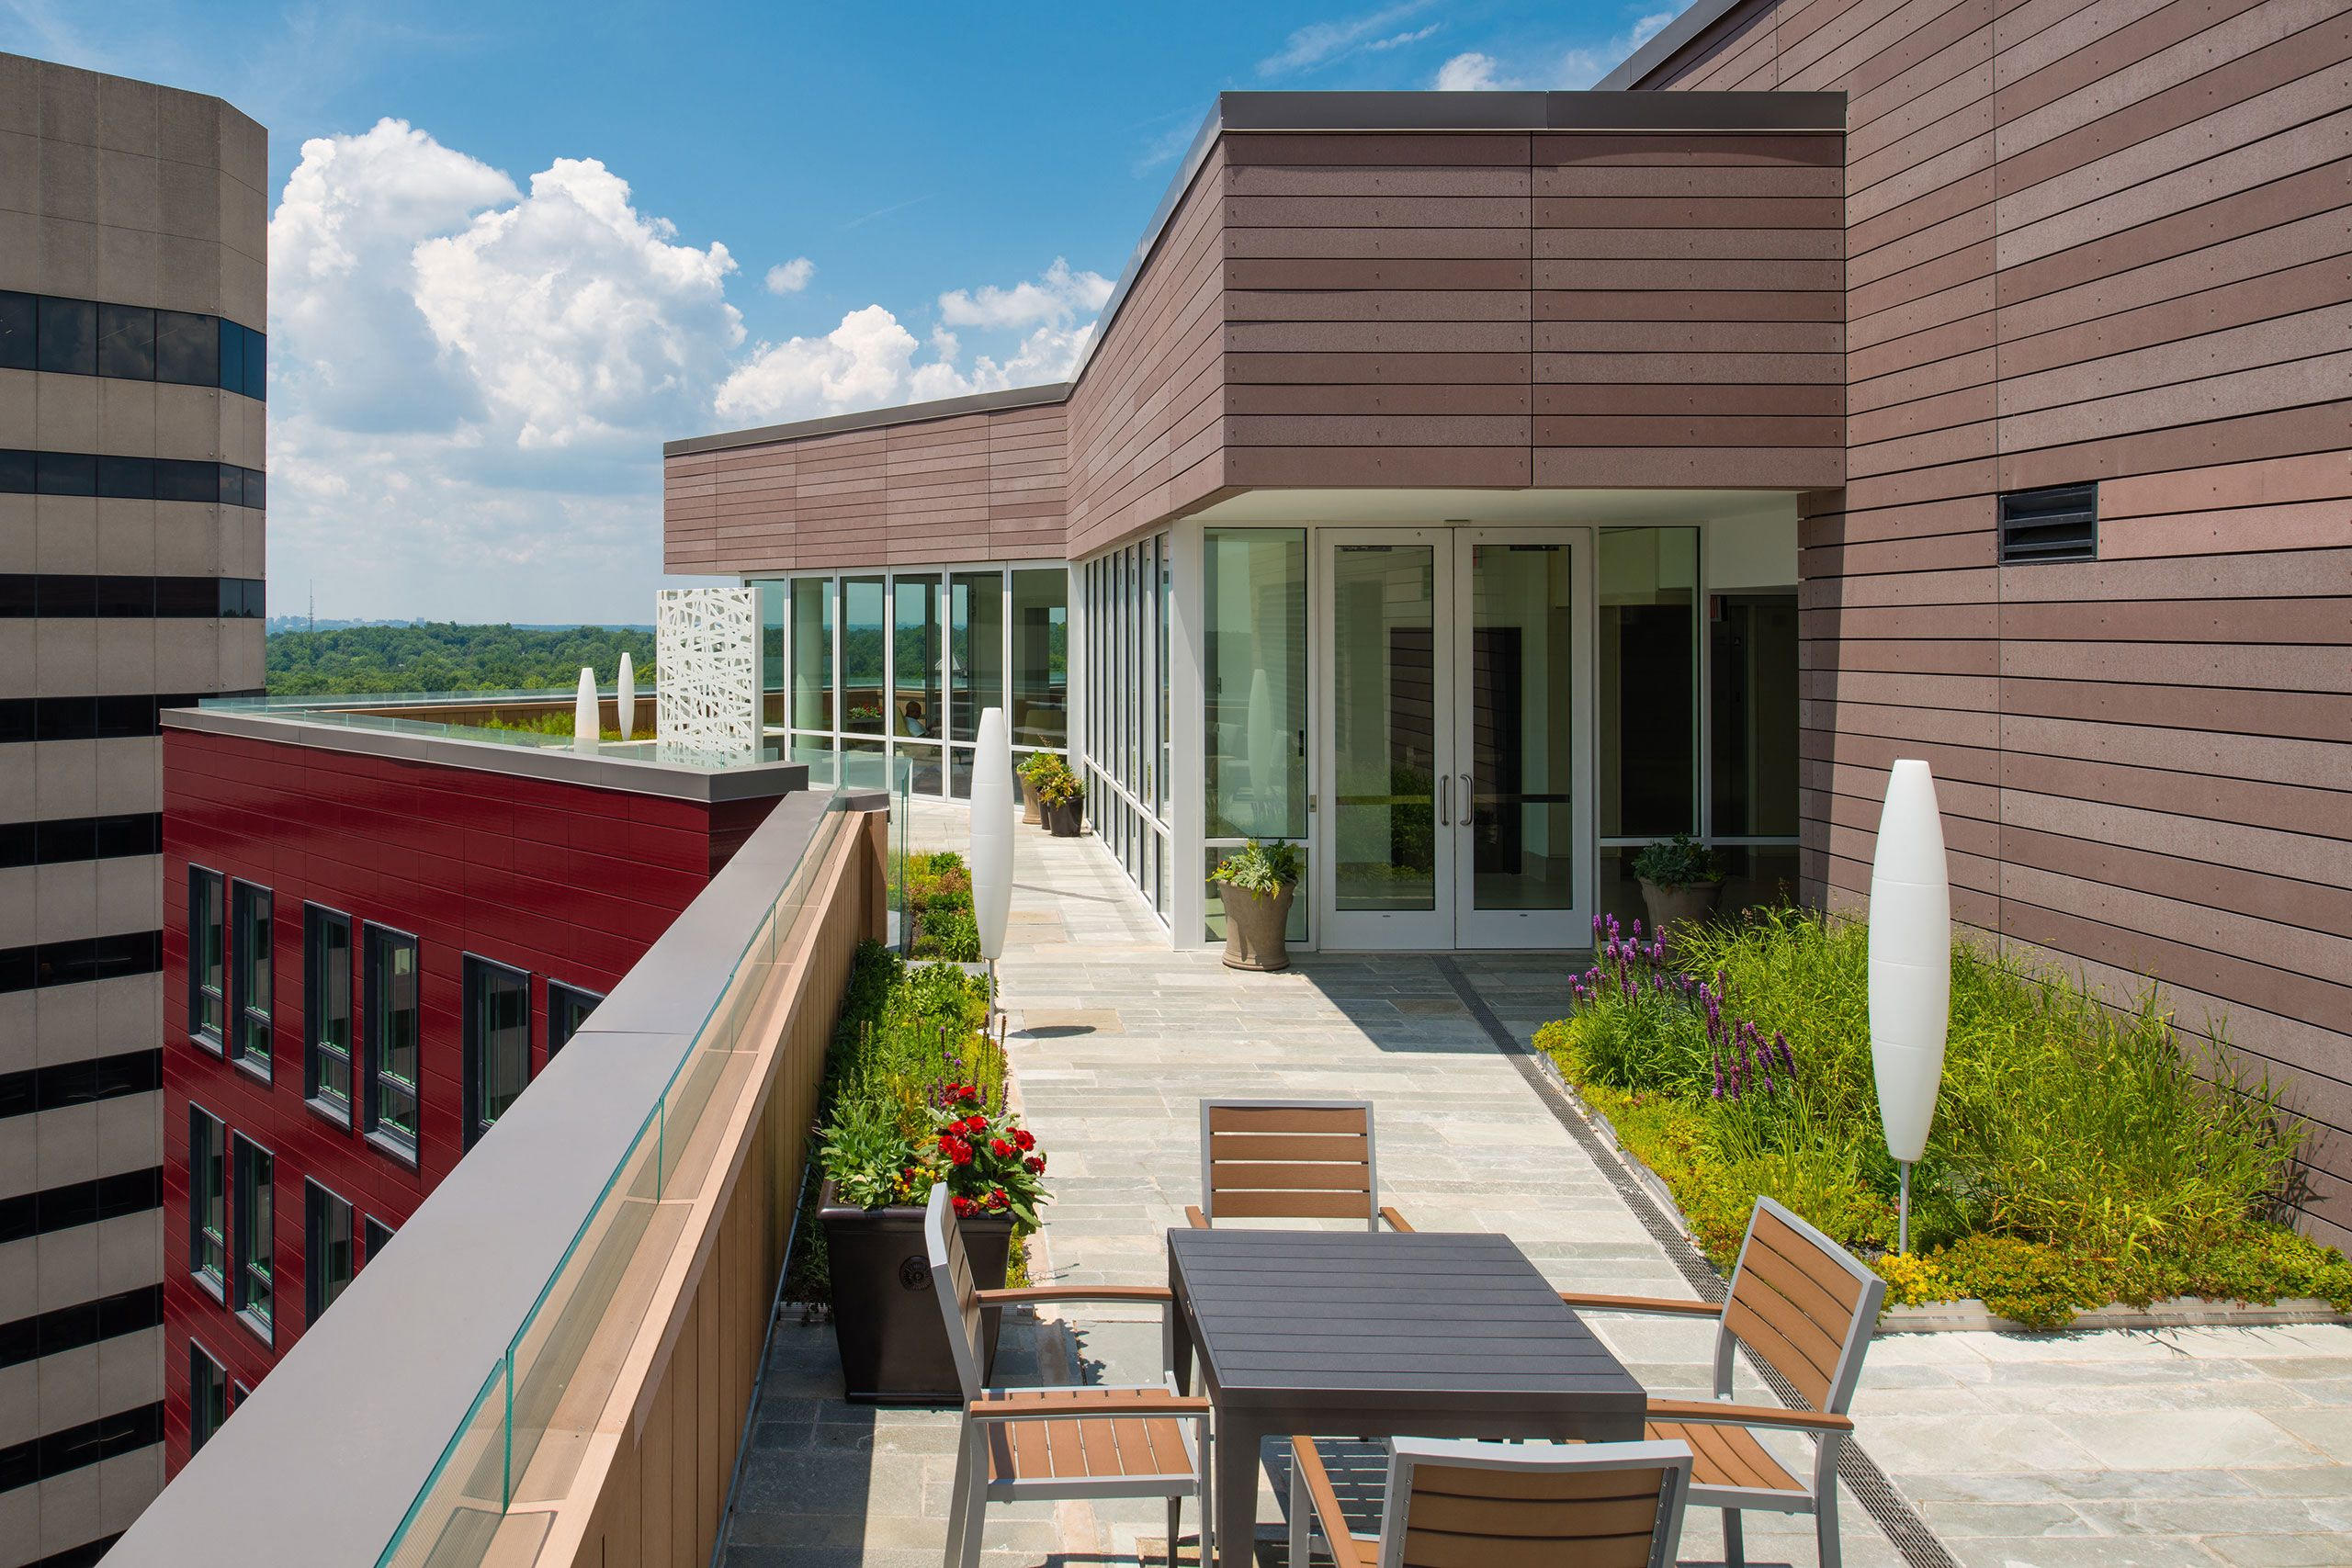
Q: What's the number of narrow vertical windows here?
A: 12